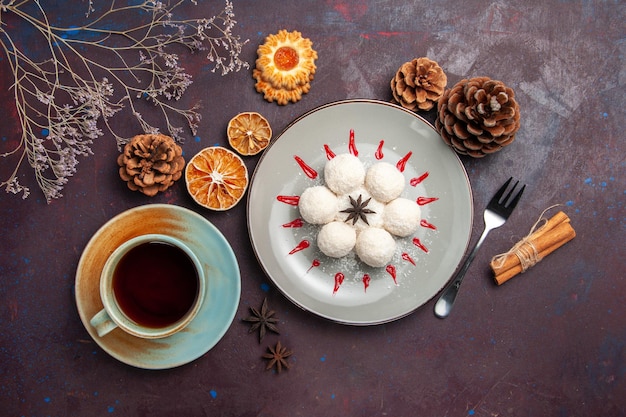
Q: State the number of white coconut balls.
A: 6